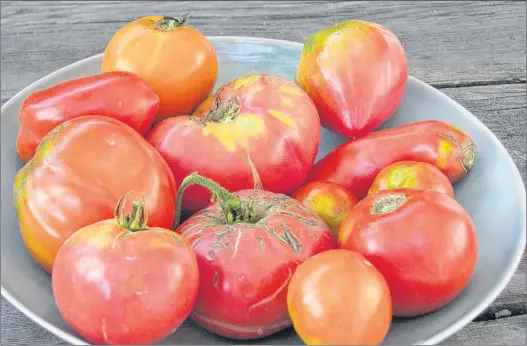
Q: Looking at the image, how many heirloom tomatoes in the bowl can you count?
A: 12